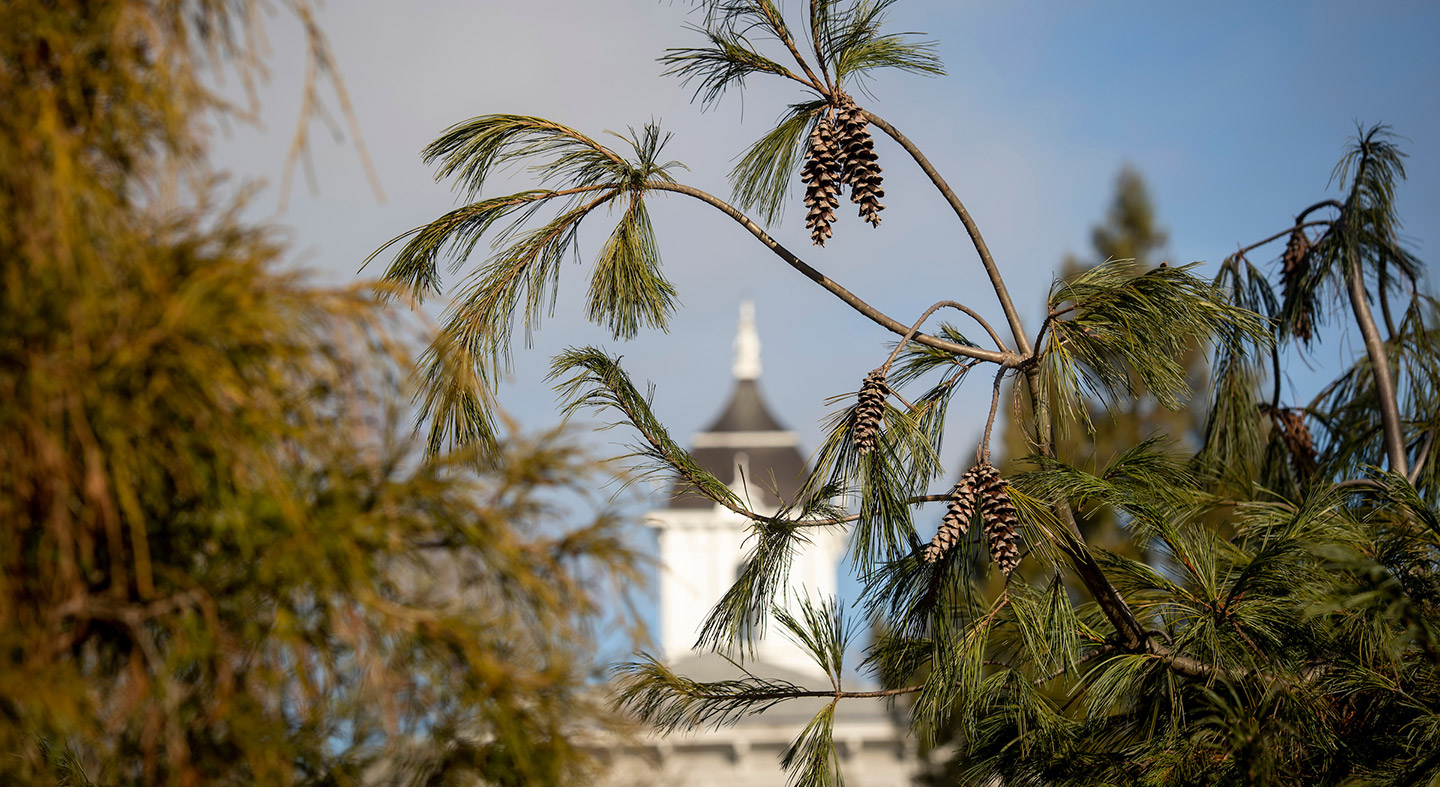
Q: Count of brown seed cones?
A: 7